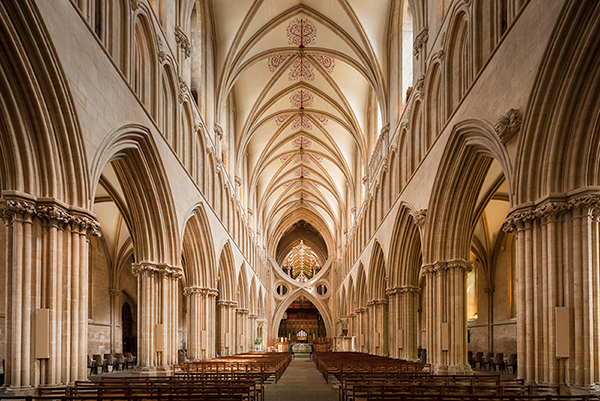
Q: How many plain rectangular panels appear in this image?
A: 10